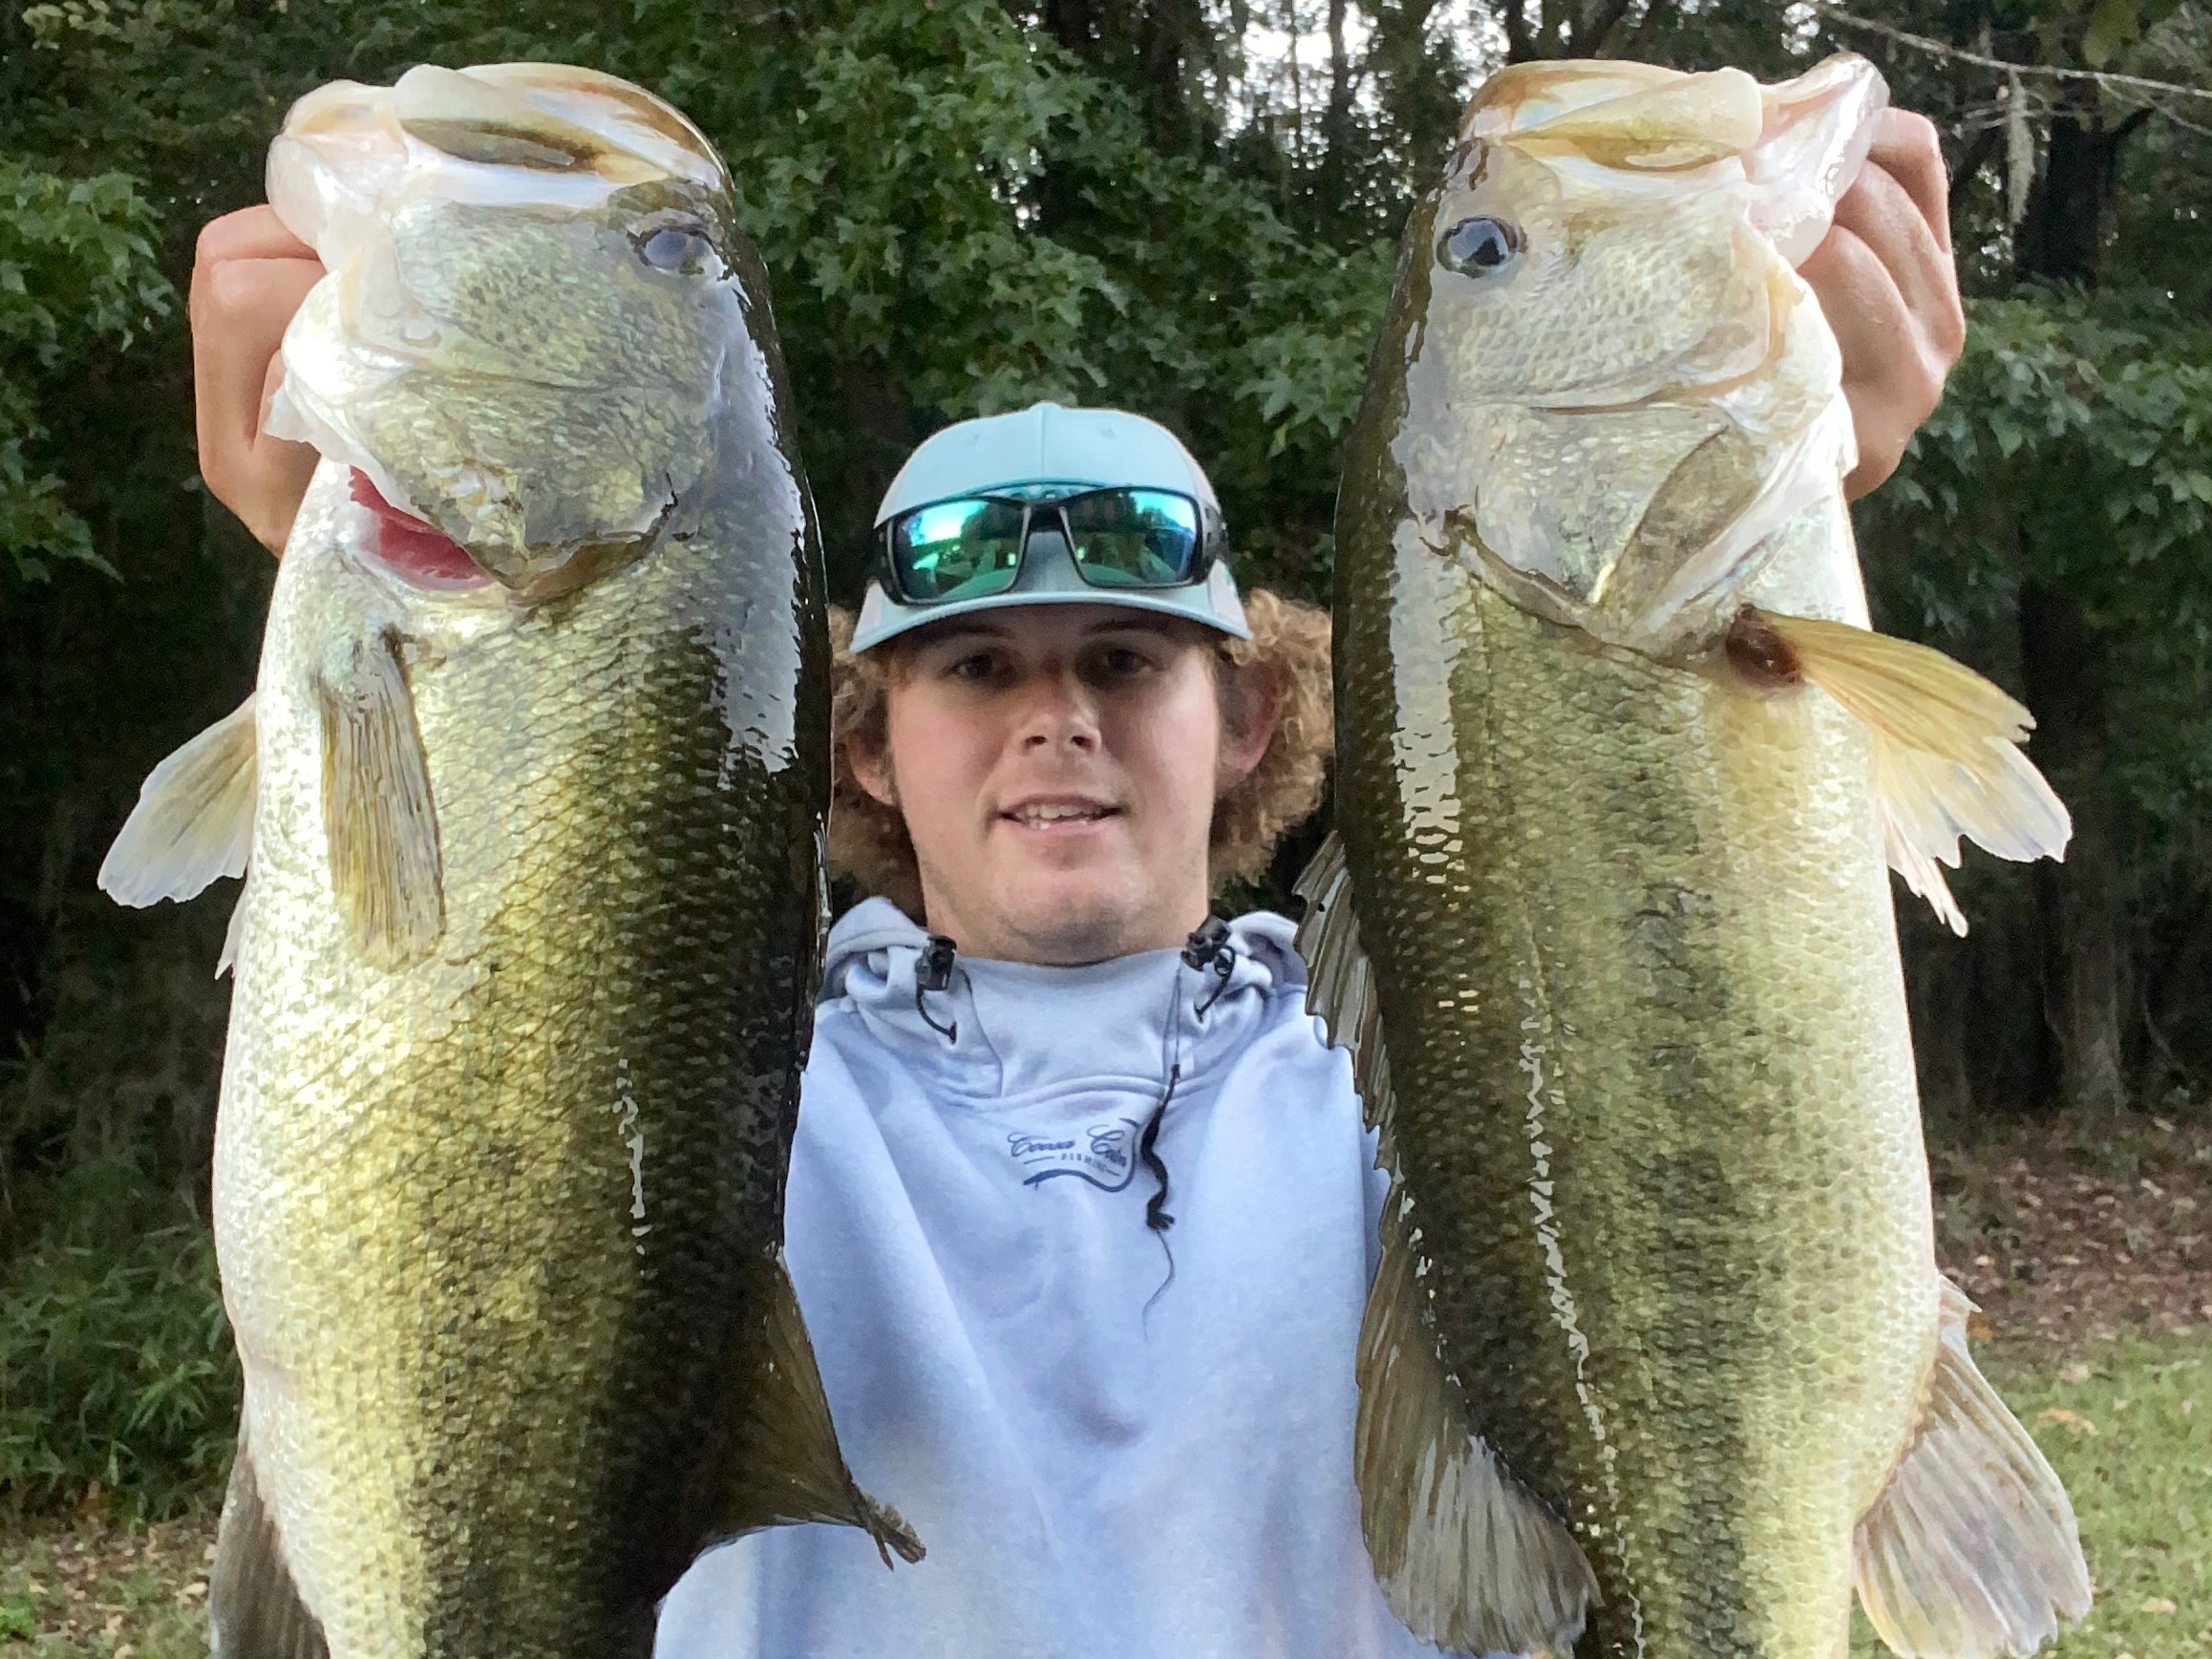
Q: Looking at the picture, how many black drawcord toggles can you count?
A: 2